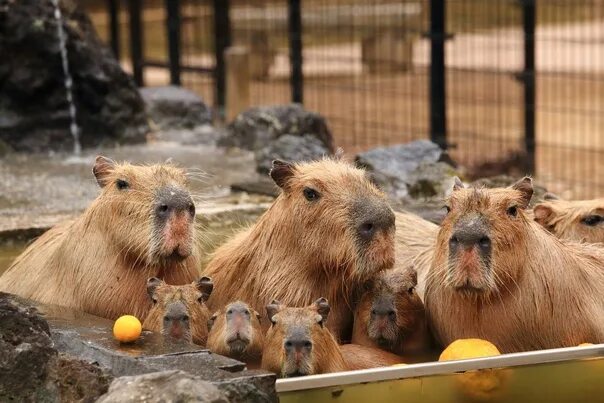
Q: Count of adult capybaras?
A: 4